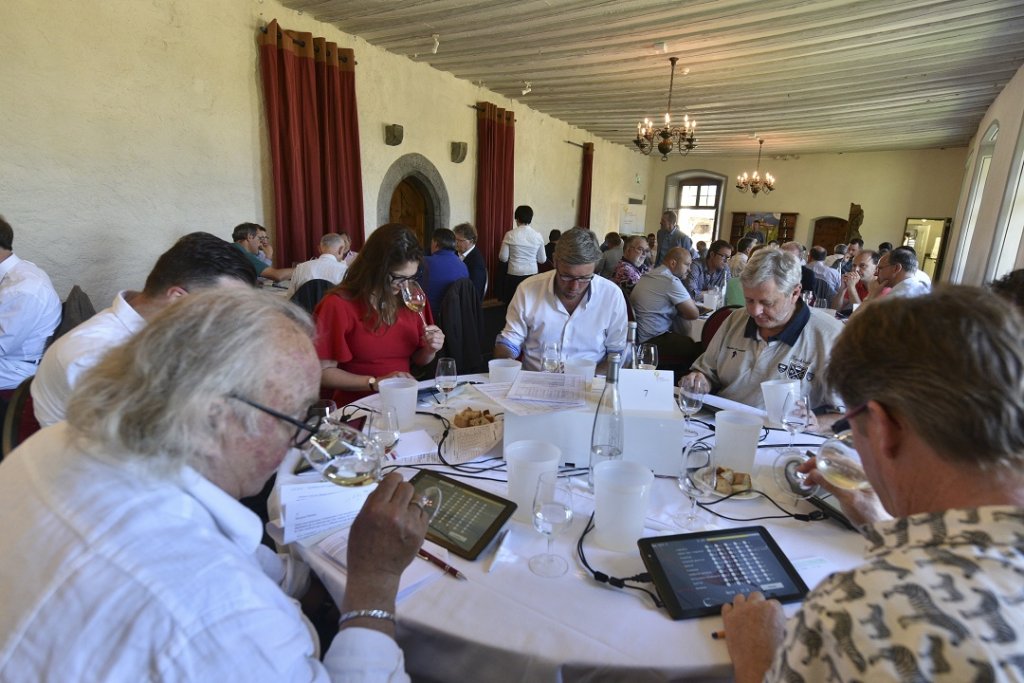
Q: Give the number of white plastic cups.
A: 7